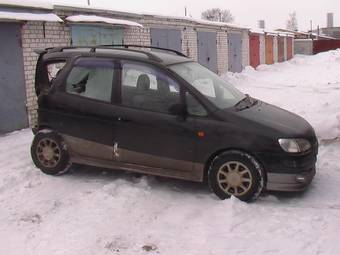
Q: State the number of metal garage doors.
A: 9